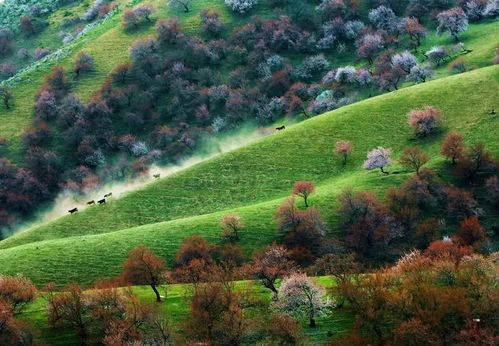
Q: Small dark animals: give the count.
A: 6